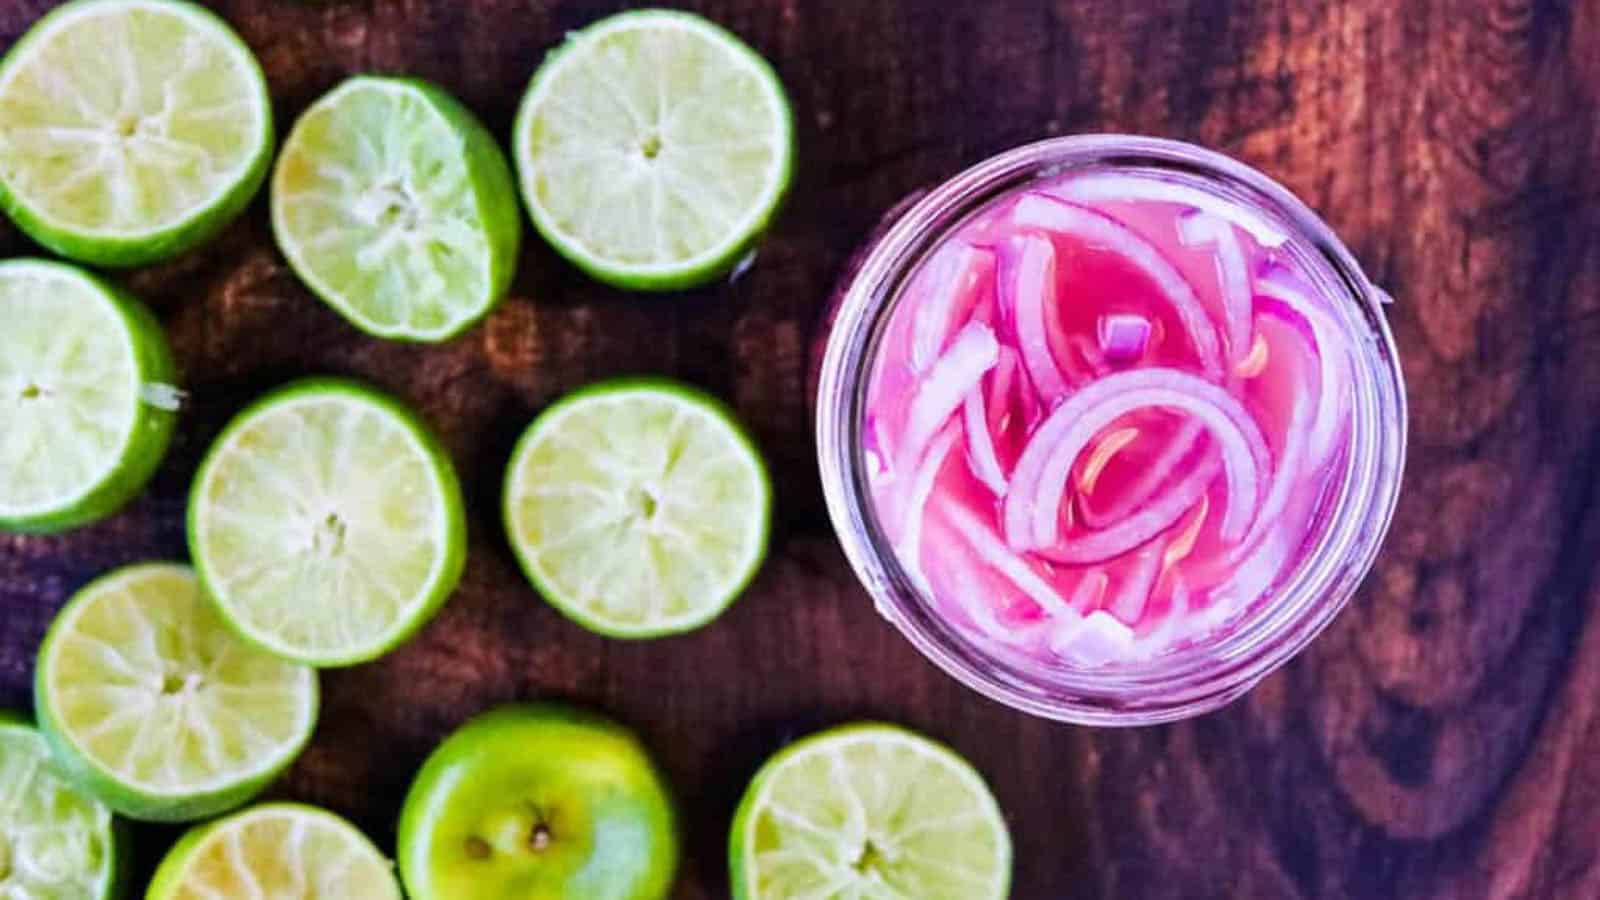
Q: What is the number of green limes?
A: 11